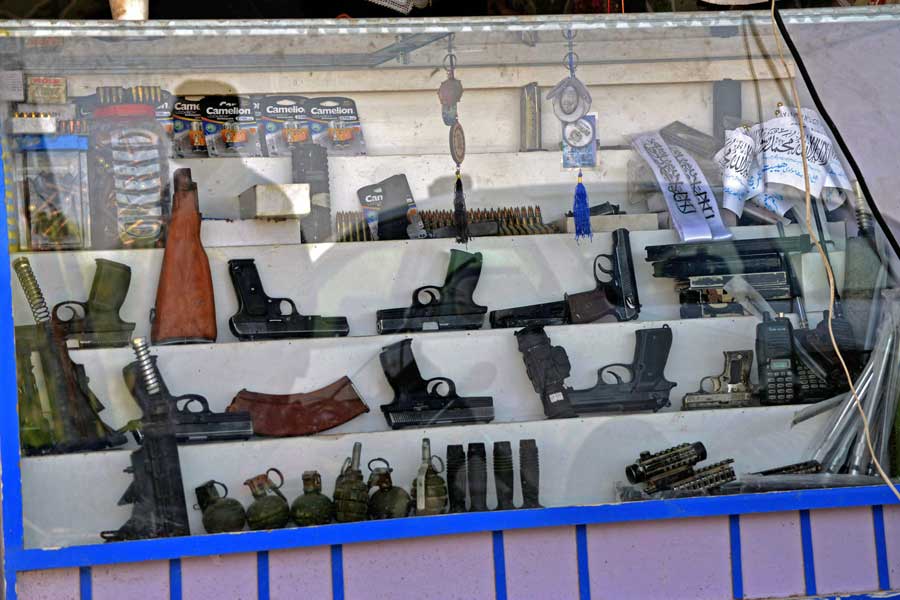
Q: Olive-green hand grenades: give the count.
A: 6